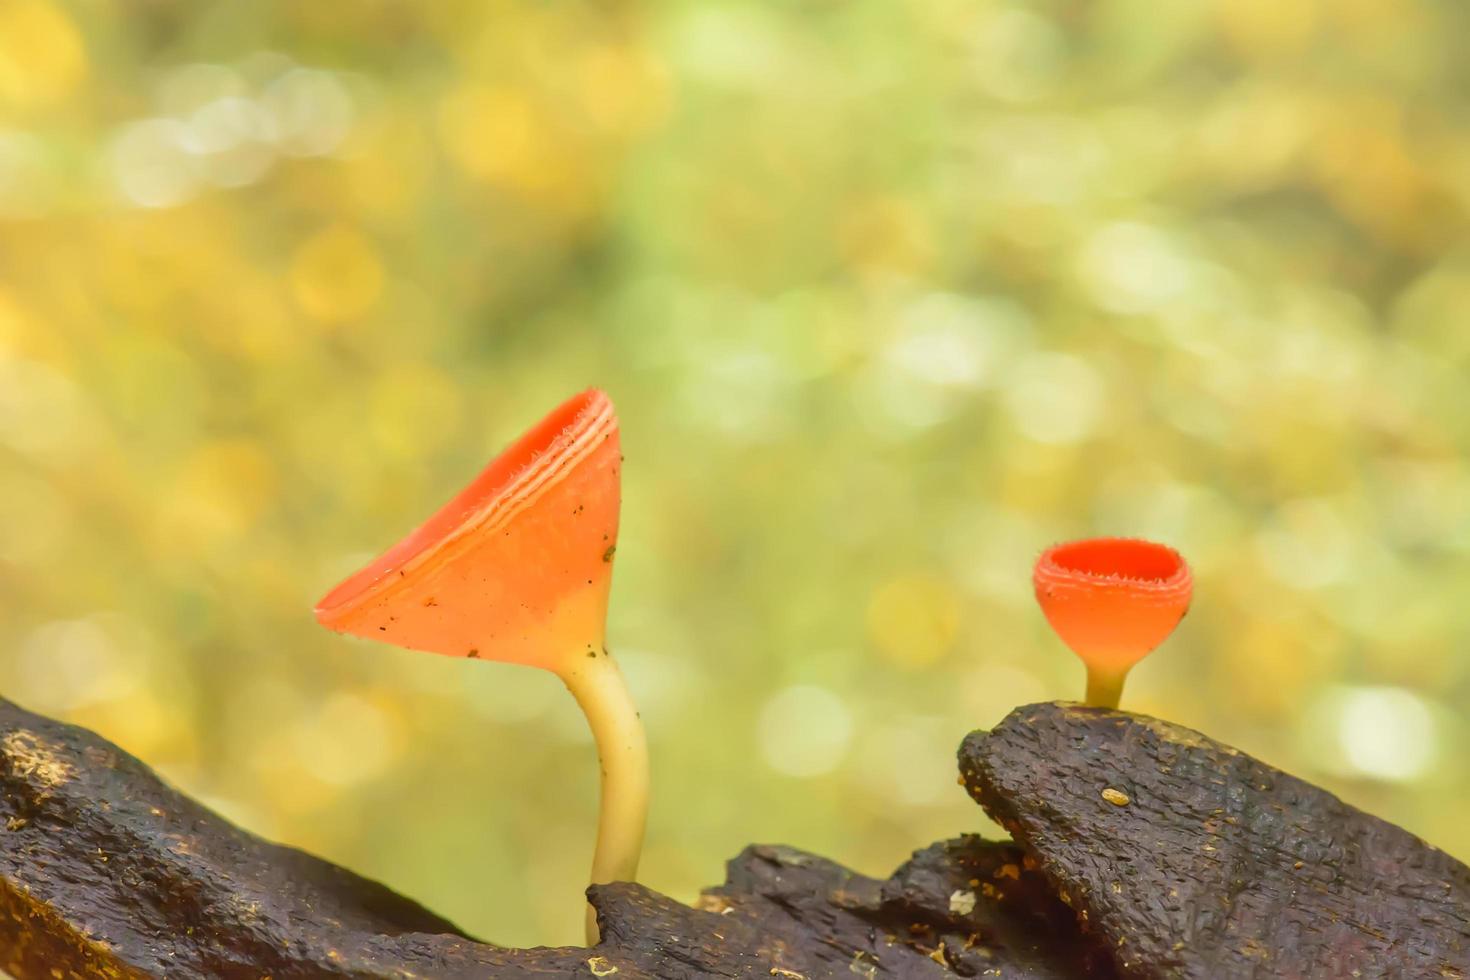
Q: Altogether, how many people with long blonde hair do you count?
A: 0